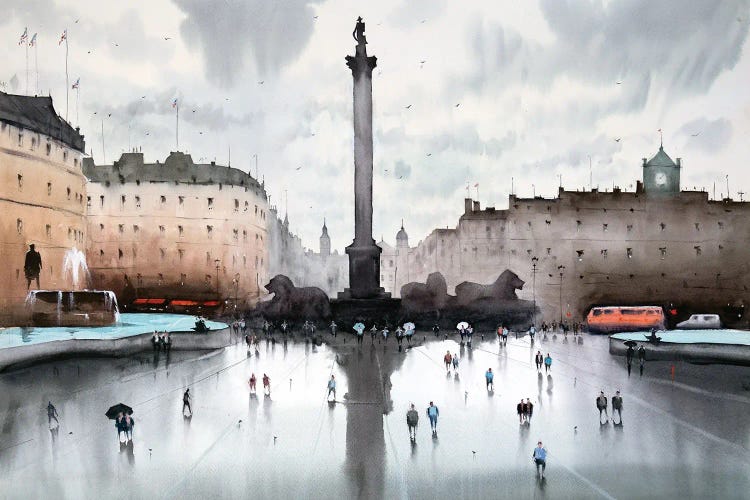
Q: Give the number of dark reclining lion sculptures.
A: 3